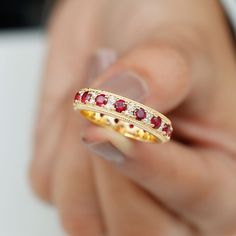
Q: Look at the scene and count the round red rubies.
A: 7